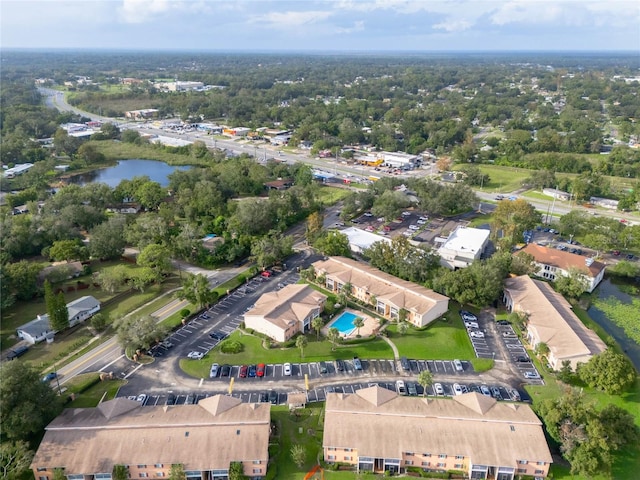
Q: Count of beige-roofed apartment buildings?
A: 5